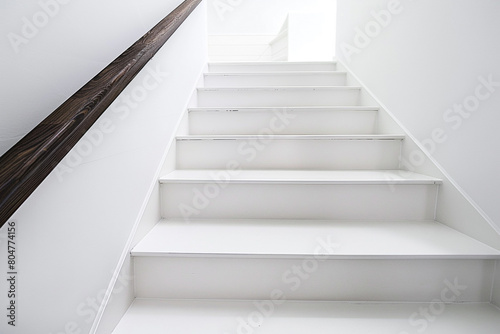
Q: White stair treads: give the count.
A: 8